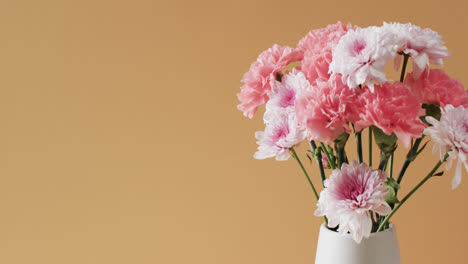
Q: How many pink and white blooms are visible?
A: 11